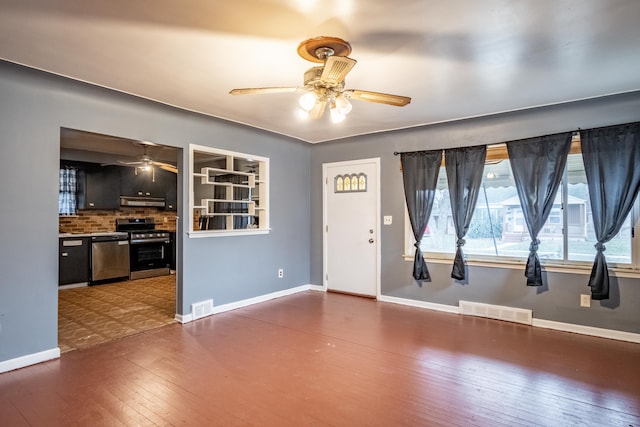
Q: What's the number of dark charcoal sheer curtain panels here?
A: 4